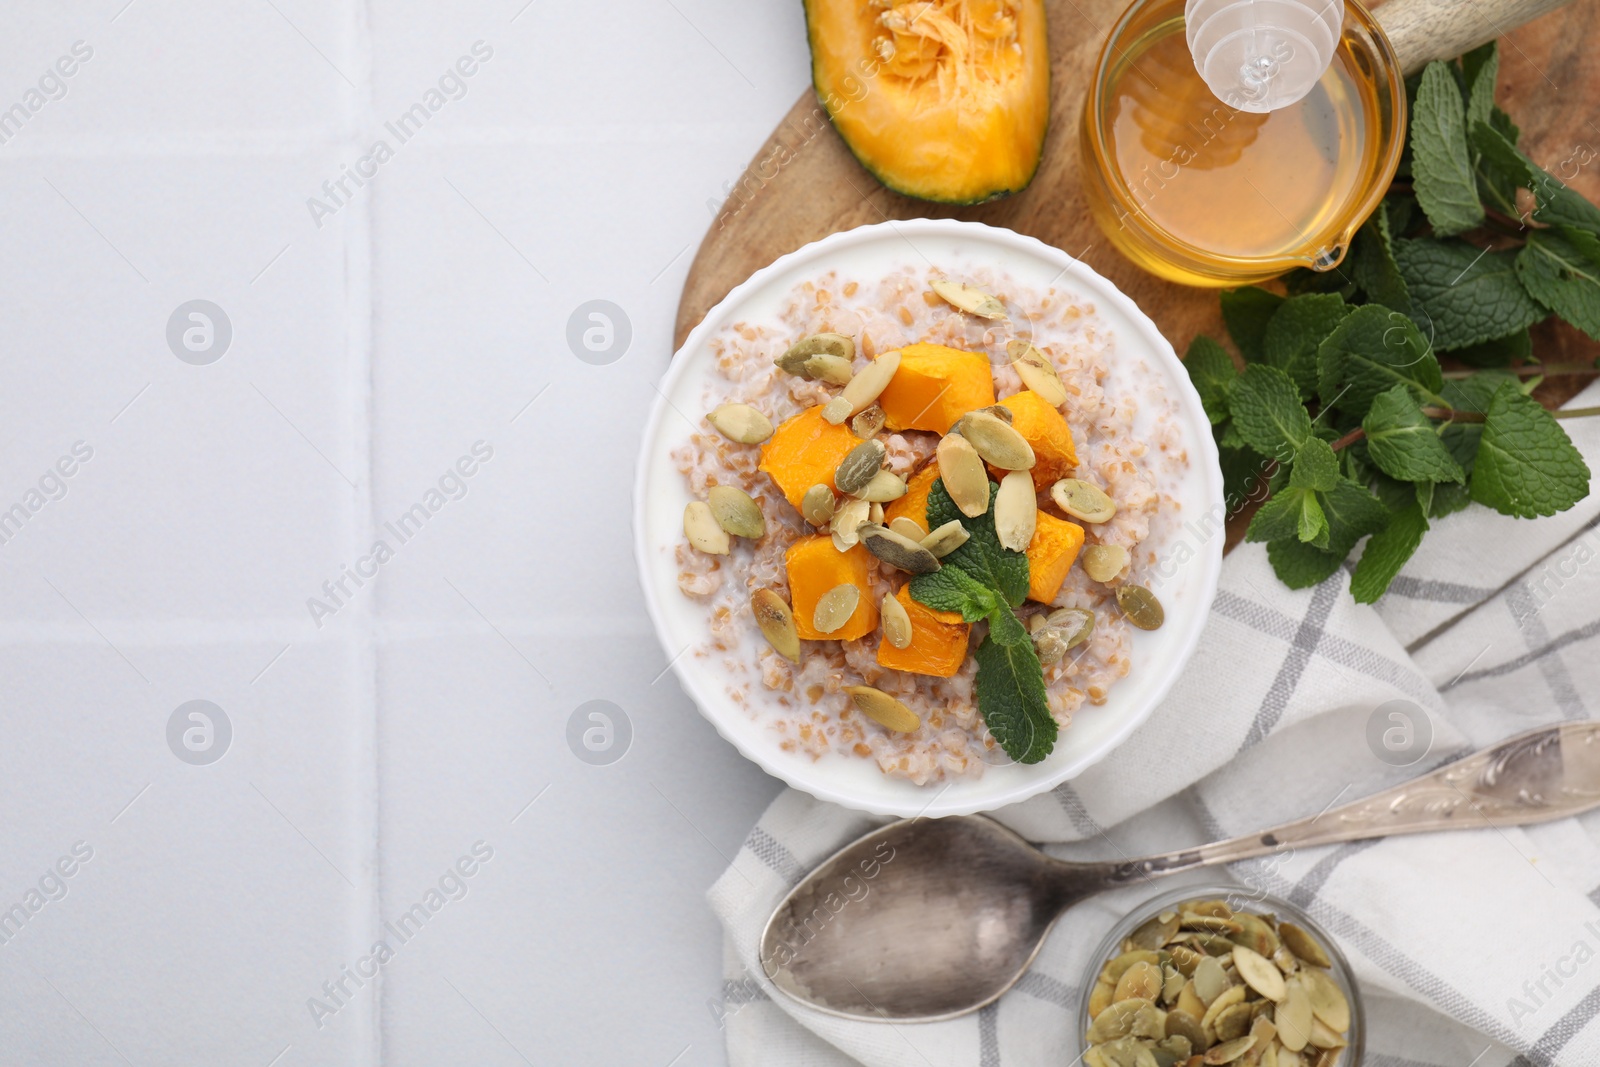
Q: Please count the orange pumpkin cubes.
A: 7